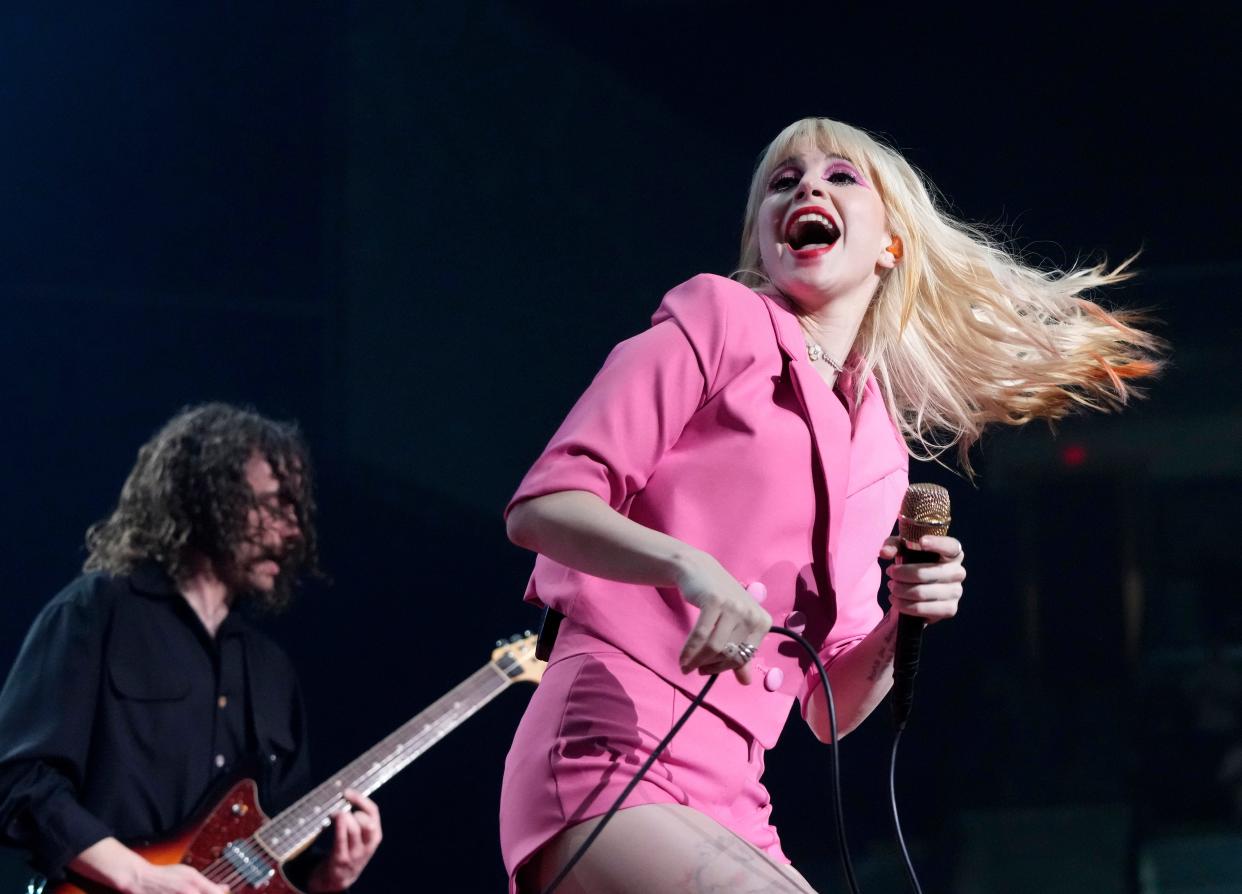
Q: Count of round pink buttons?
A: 3